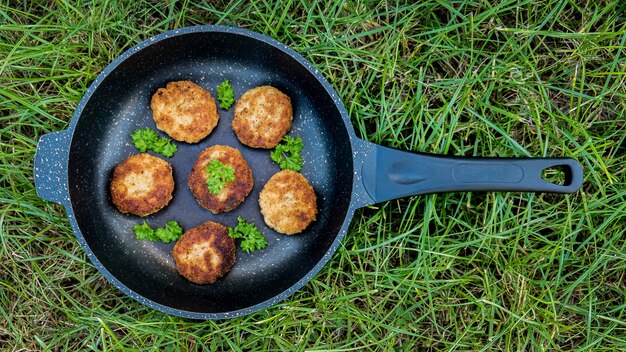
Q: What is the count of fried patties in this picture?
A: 6